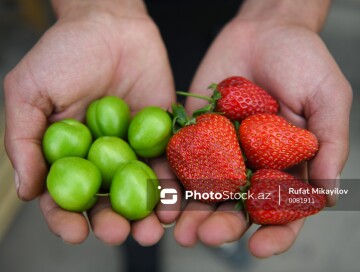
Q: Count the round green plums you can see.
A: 6